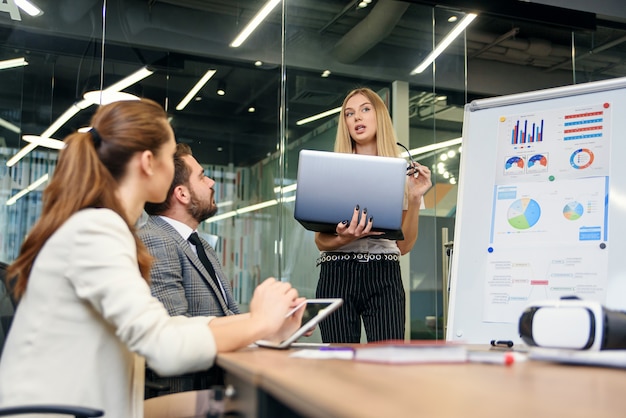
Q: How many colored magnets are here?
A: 5